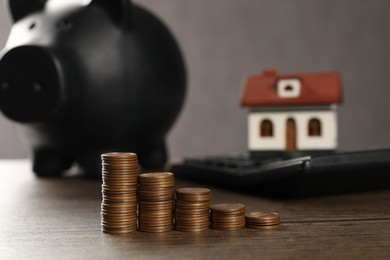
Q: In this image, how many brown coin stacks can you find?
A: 5